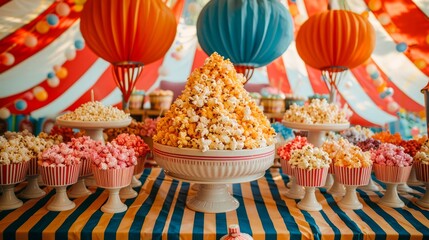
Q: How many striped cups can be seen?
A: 12